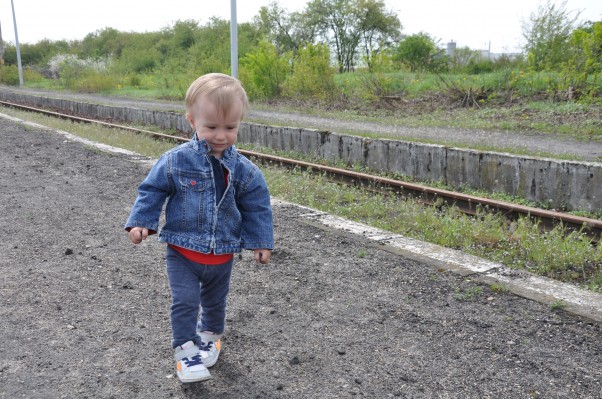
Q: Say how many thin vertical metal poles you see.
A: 2